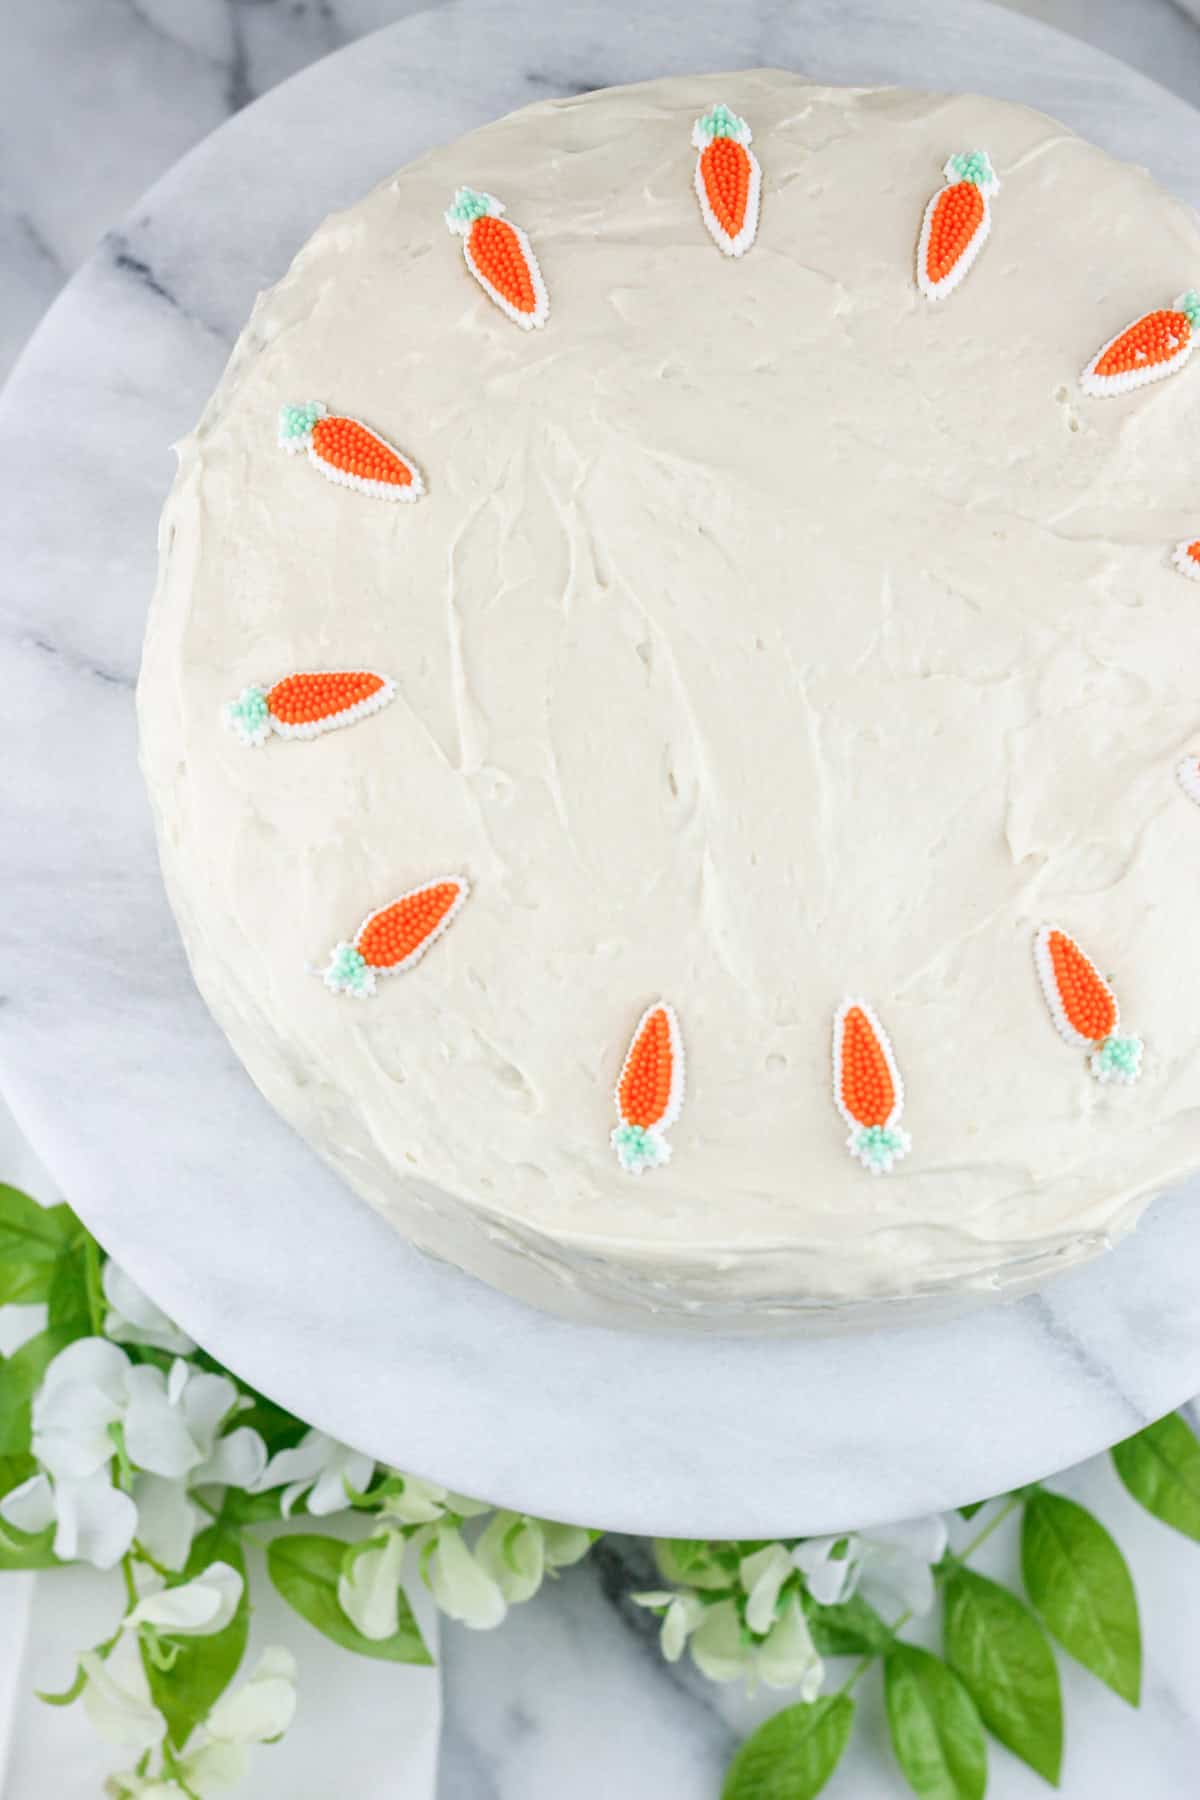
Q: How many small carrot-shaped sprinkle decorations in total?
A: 12